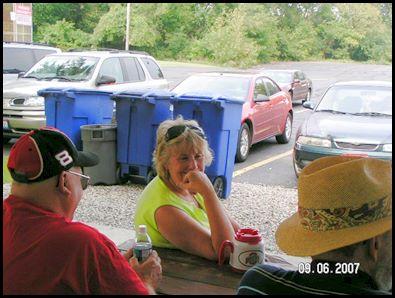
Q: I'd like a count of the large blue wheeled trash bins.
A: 3